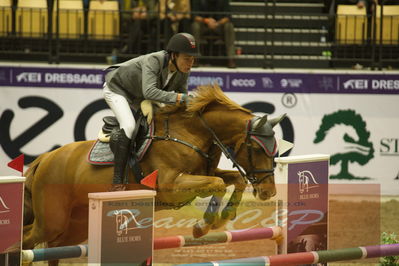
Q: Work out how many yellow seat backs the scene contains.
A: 6